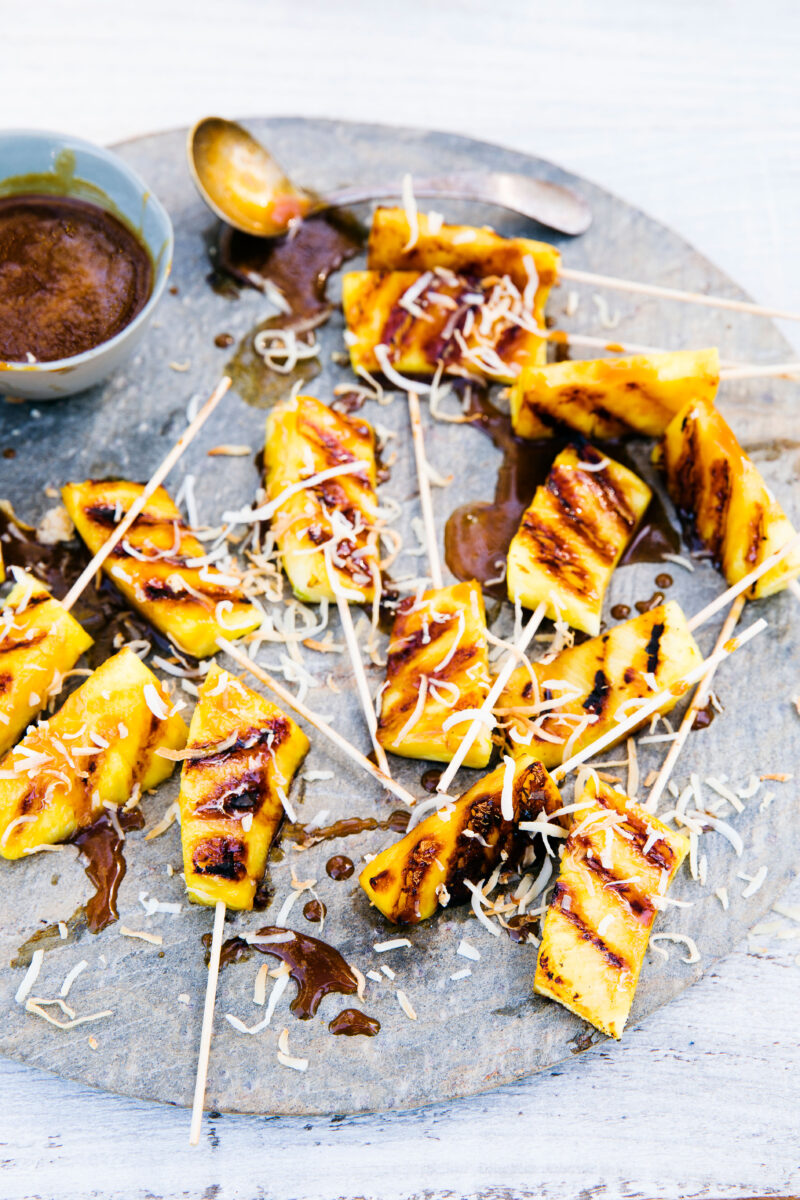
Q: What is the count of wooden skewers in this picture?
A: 13